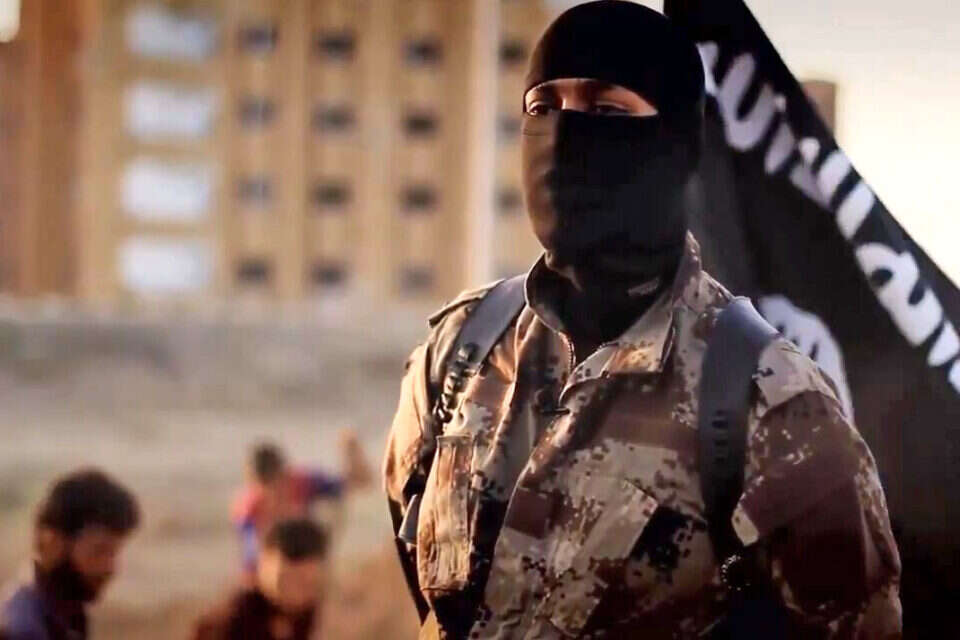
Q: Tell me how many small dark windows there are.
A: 15